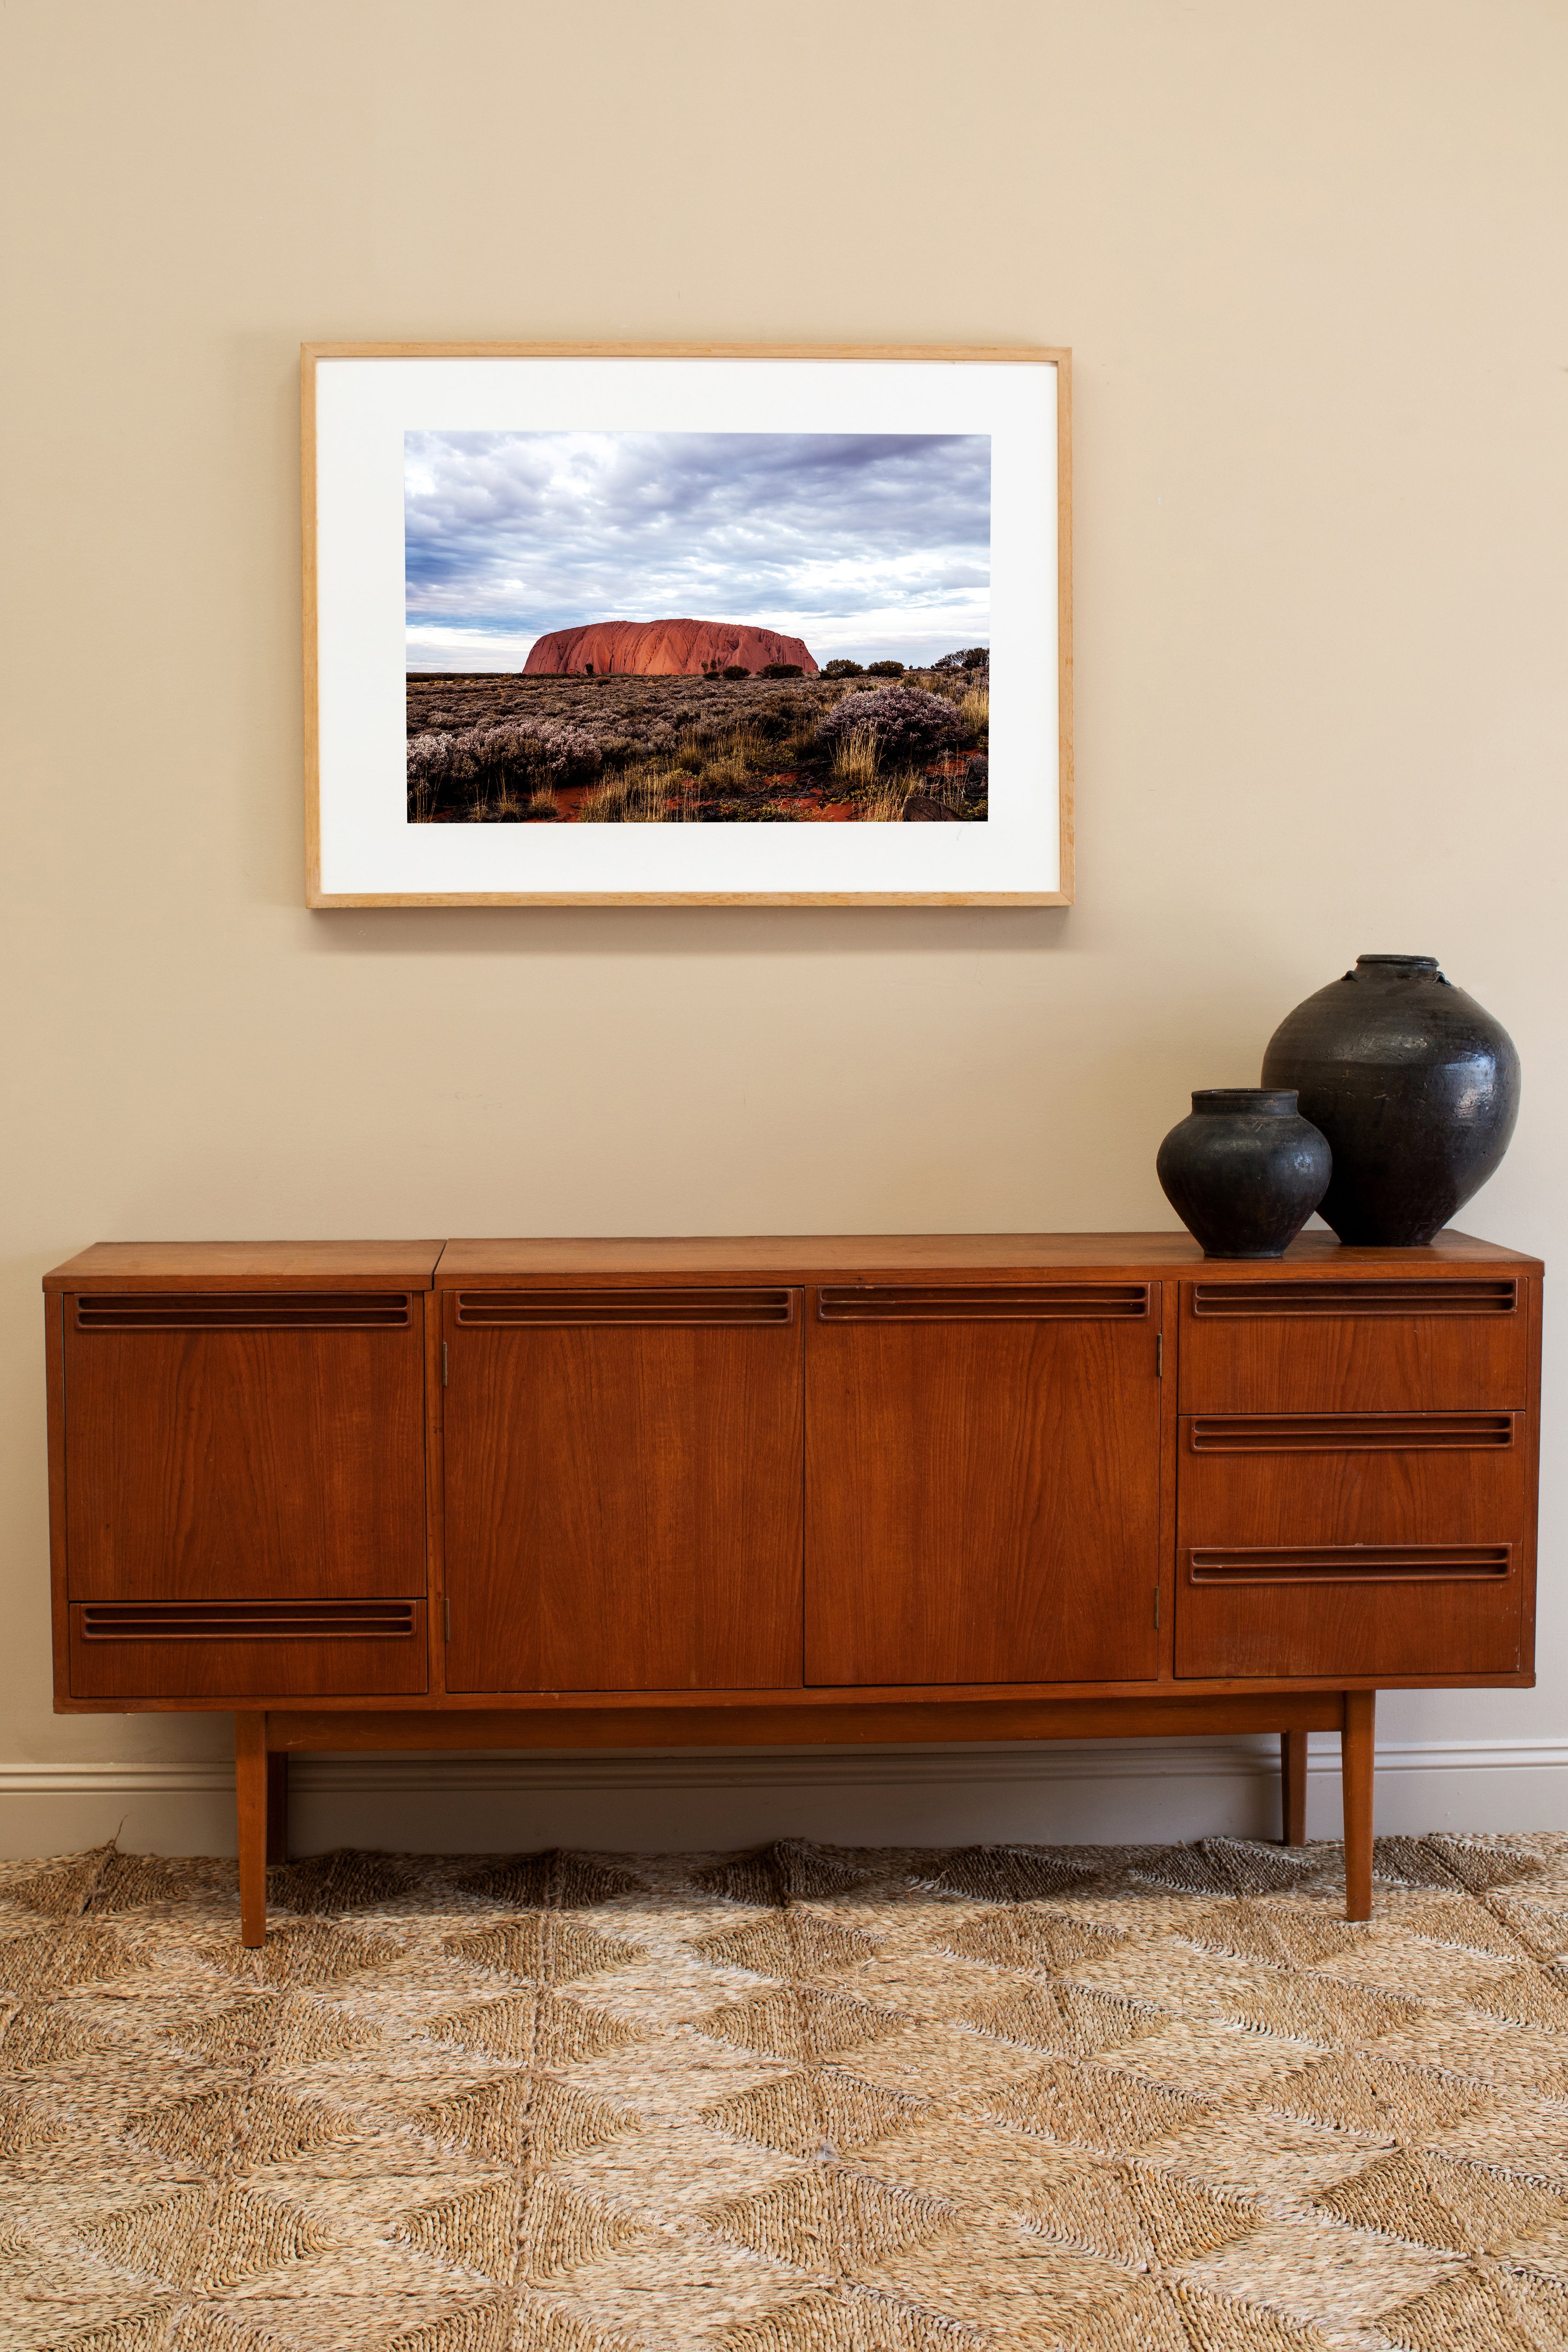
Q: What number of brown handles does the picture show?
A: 7